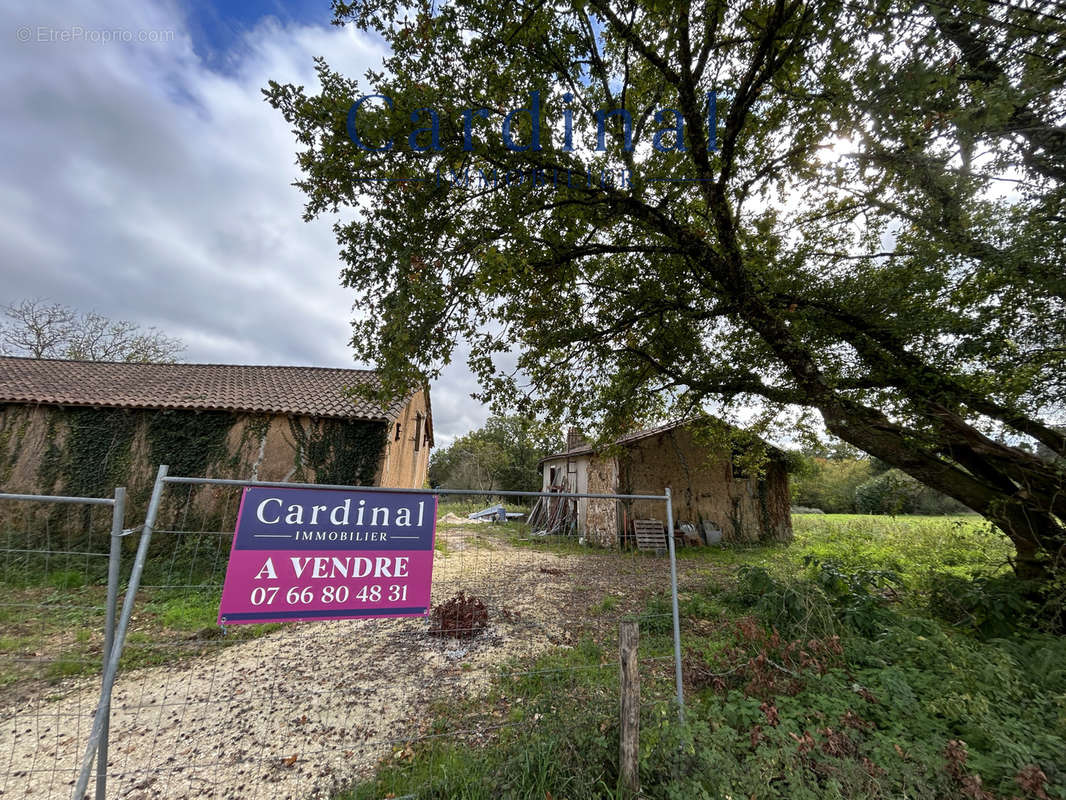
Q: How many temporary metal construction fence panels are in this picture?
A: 2